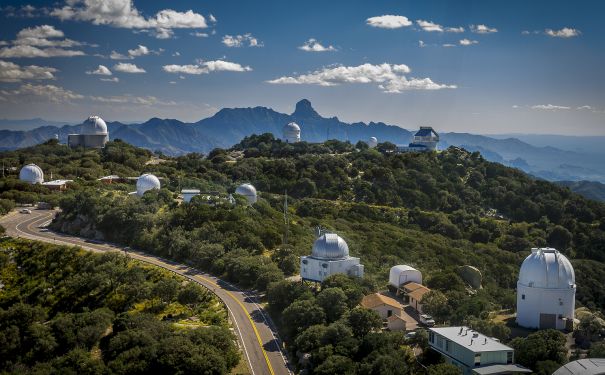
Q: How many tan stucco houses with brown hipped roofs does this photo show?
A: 2